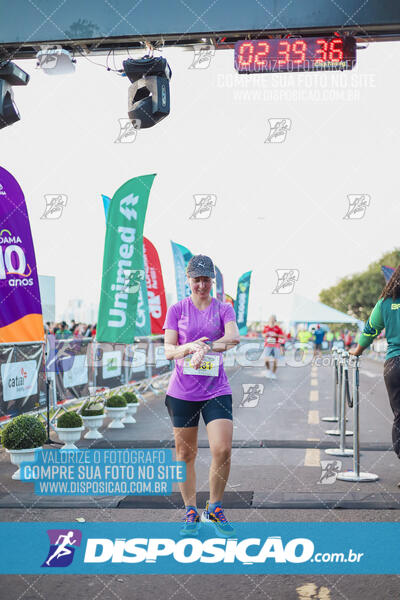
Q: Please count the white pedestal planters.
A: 5